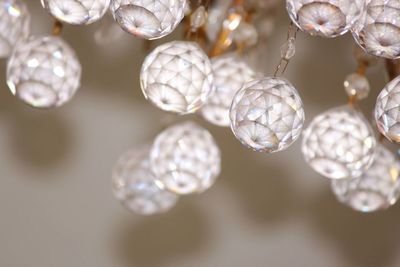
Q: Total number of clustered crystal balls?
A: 14